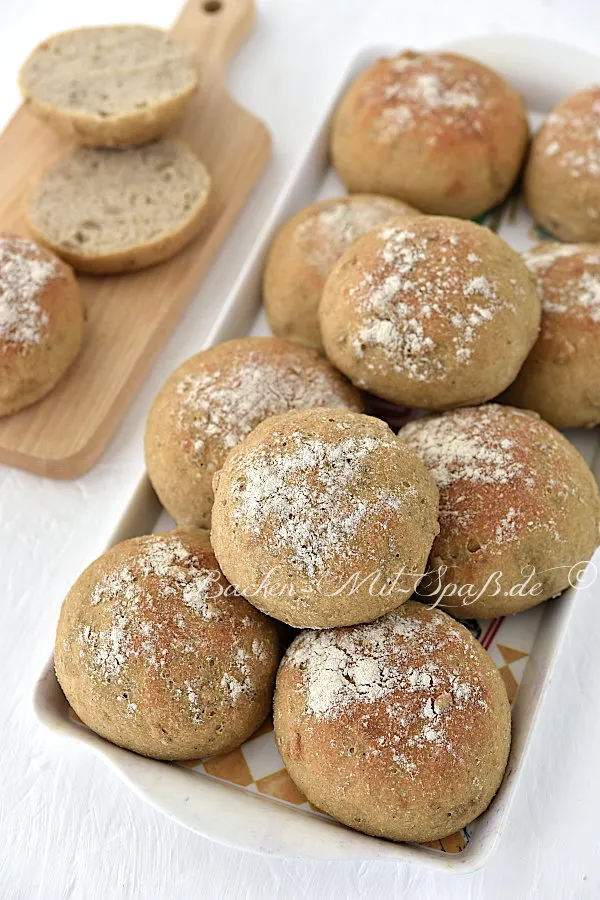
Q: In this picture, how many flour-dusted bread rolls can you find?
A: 11